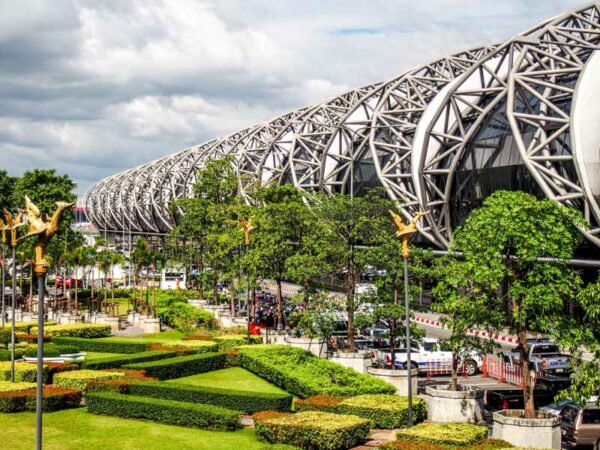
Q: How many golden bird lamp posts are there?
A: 5